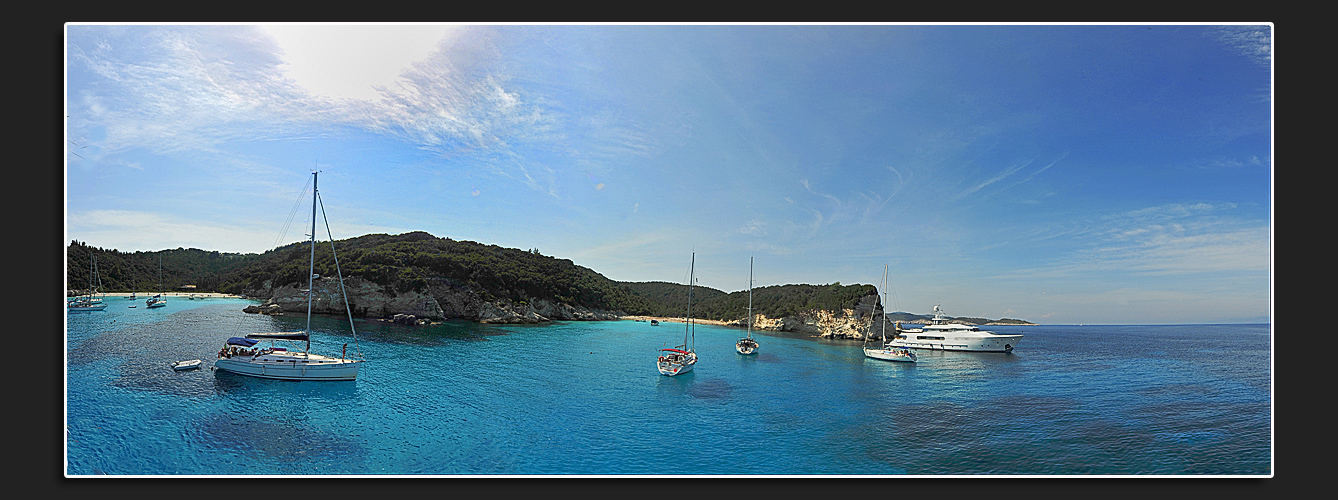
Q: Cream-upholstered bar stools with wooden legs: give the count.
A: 0